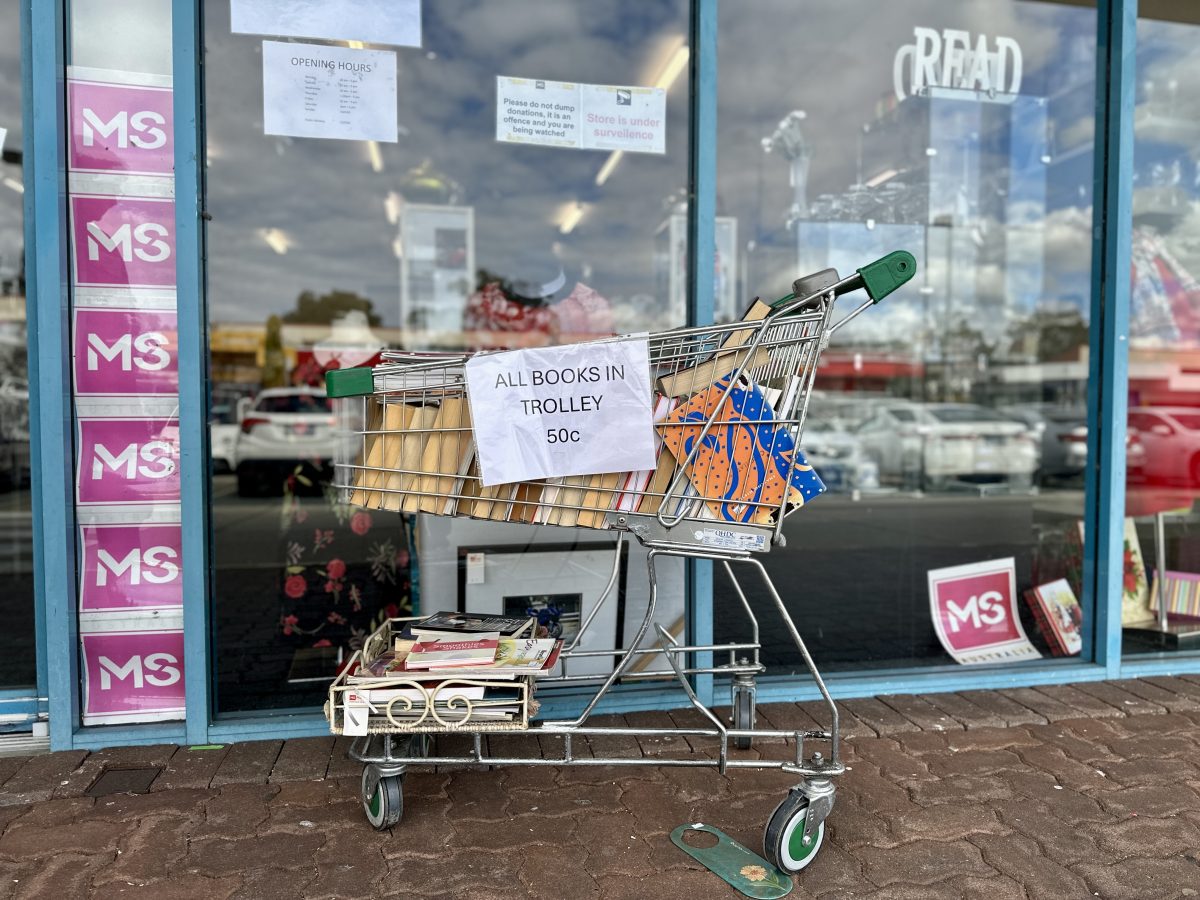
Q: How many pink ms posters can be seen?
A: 7